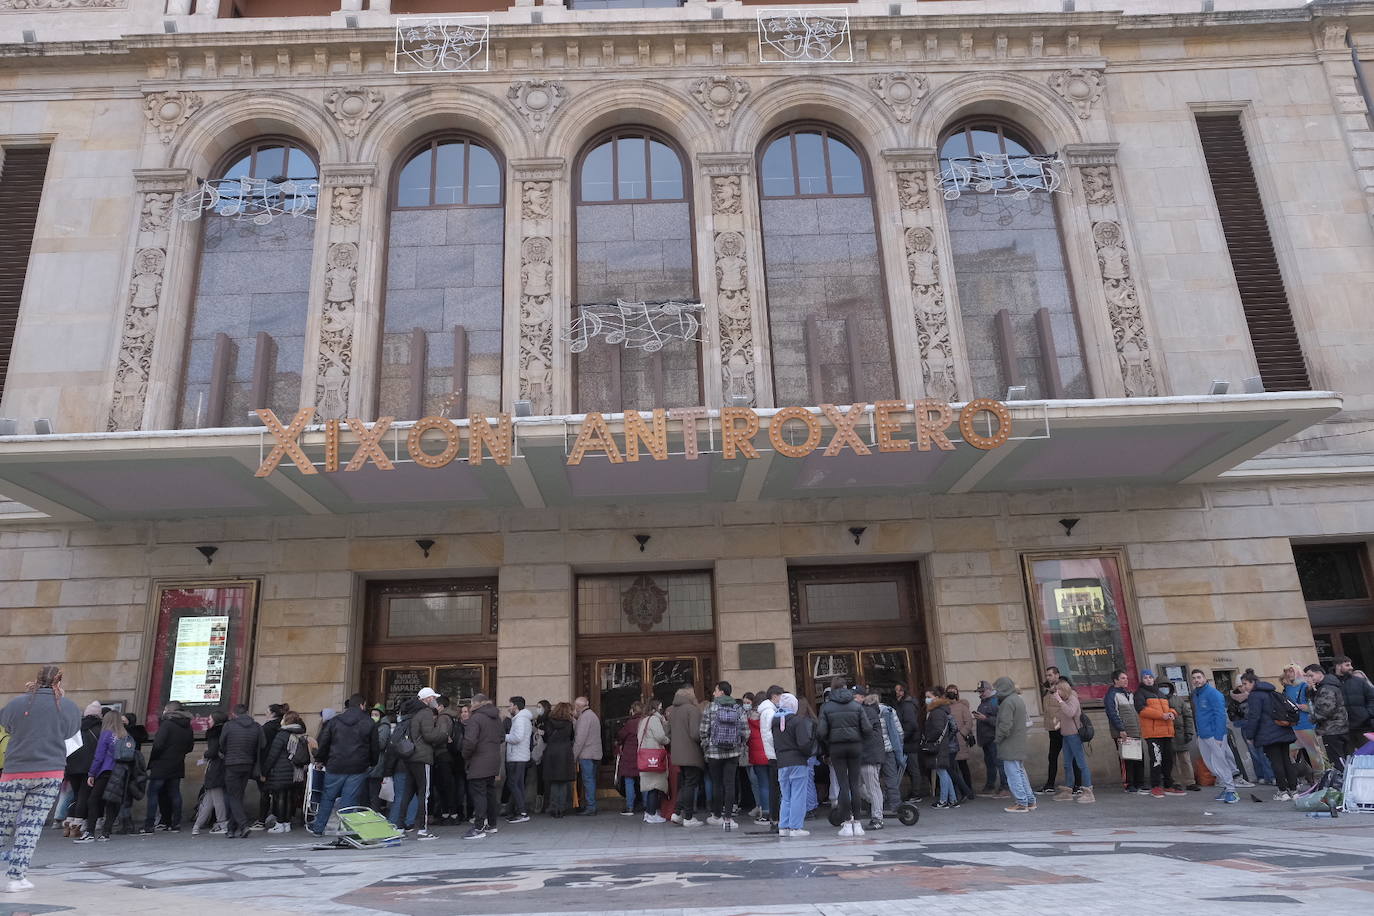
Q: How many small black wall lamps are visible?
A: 5